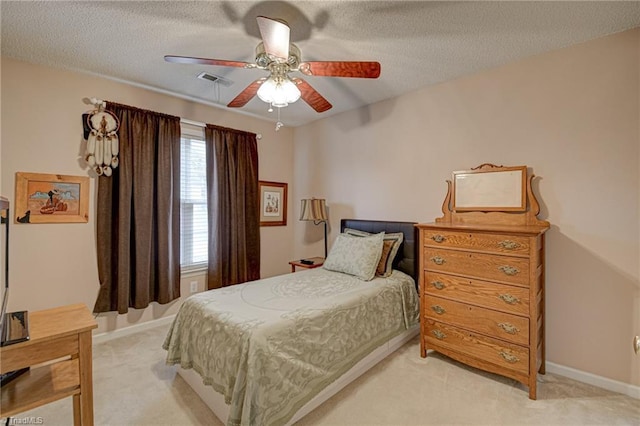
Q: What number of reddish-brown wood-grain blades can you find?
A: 4